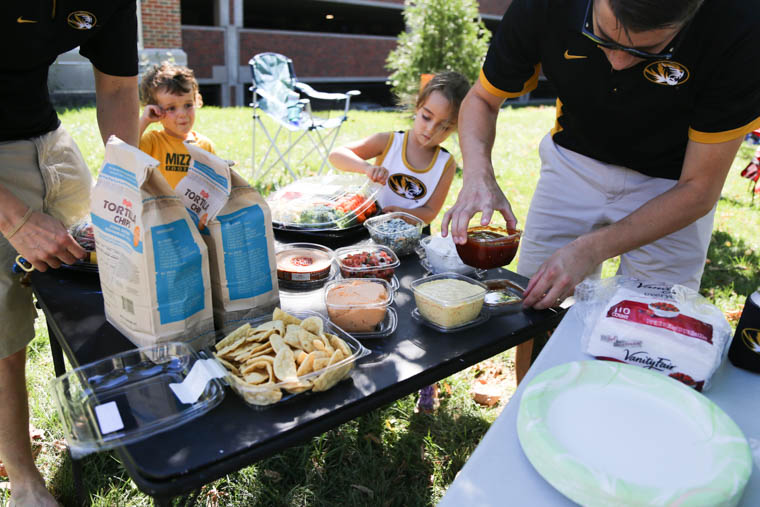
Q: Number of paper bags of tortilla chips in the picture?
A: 2